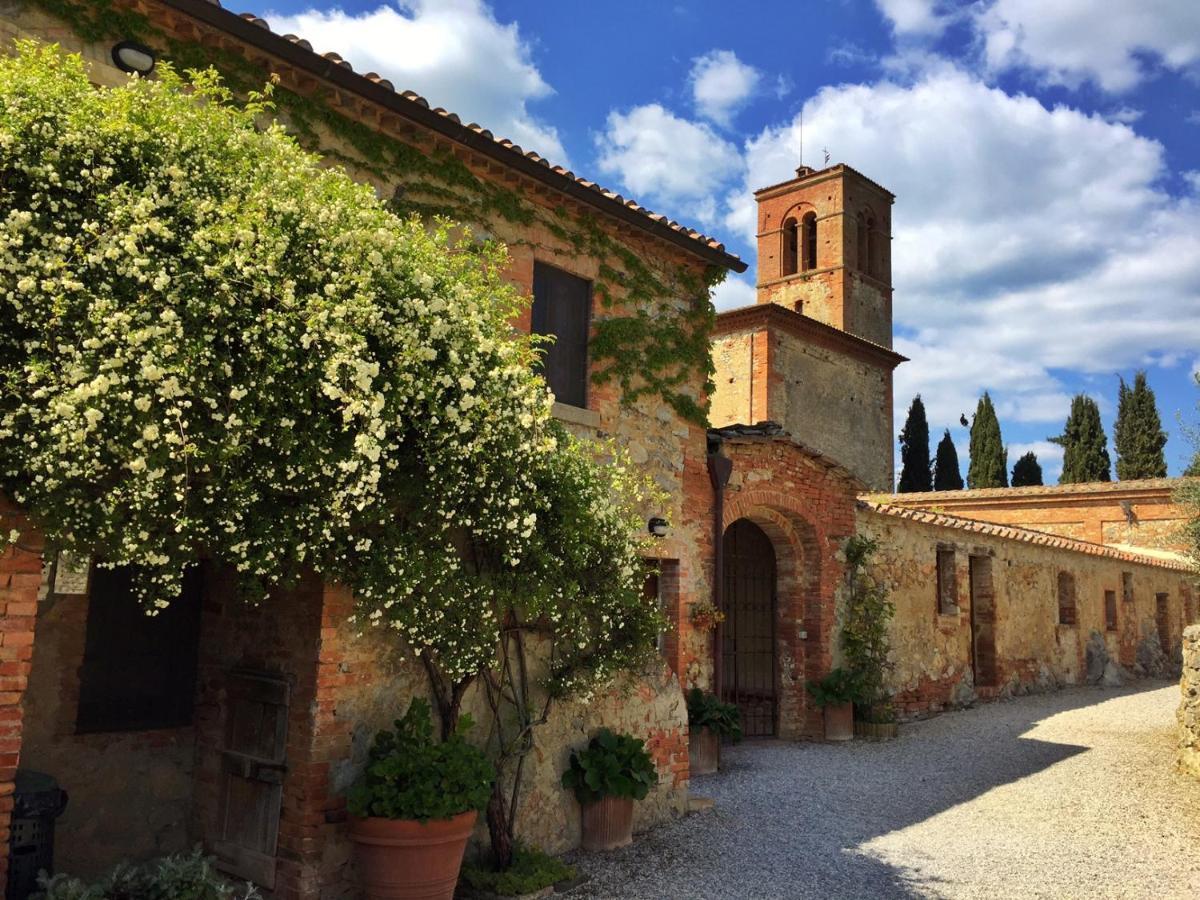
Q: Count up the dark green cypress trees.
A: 6